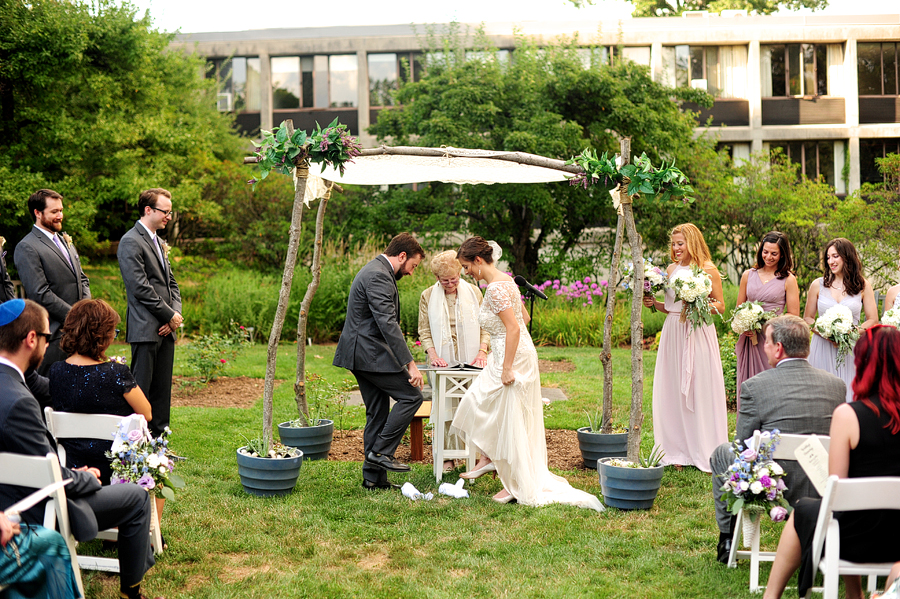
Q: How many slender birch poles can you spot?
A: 4